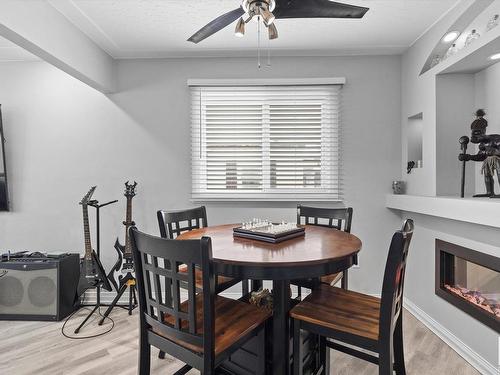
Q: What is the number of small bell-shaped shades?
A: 3